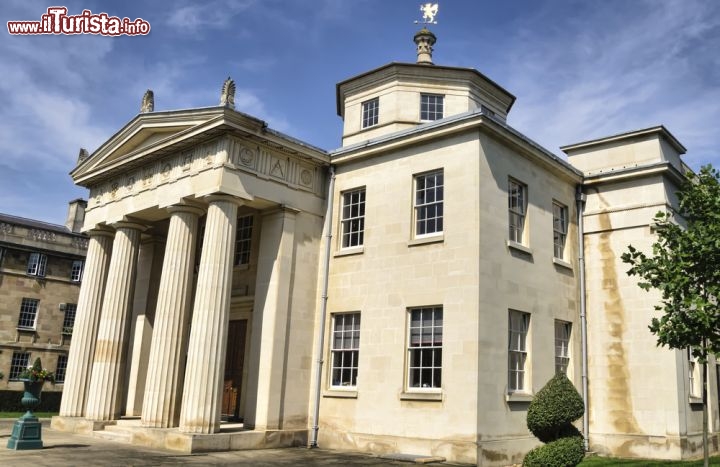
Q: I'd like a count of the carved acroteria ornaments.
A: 3